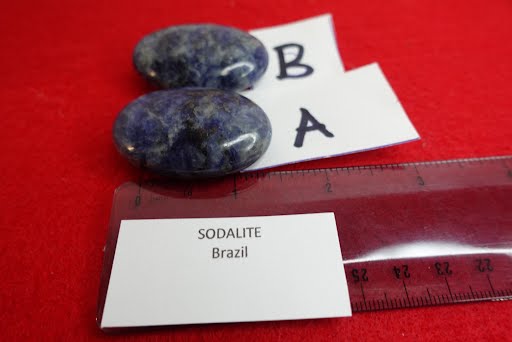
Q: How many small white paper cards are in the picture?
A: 3